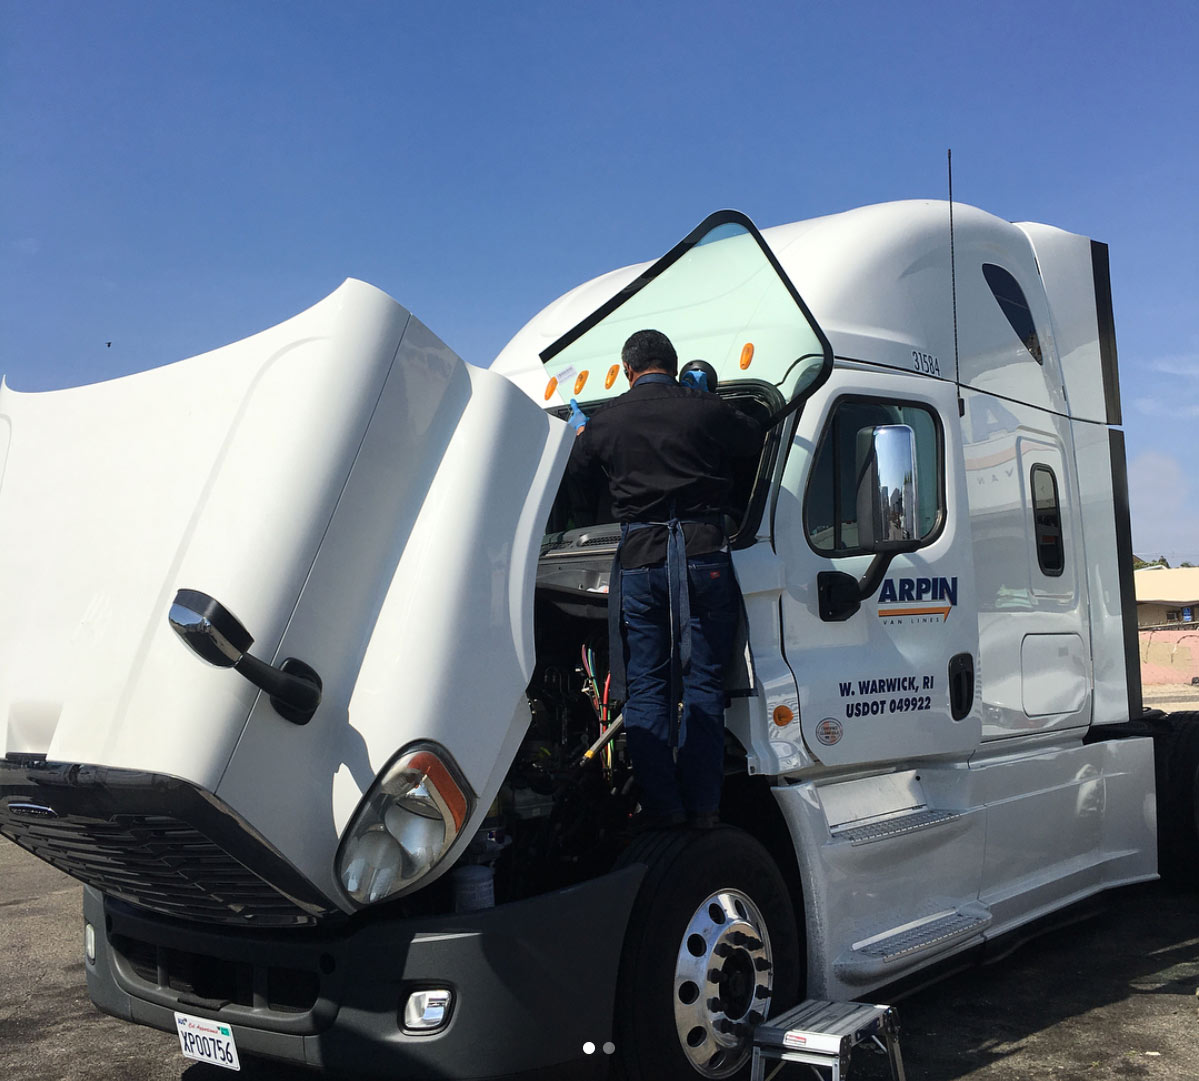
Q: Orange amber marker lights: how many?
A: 5